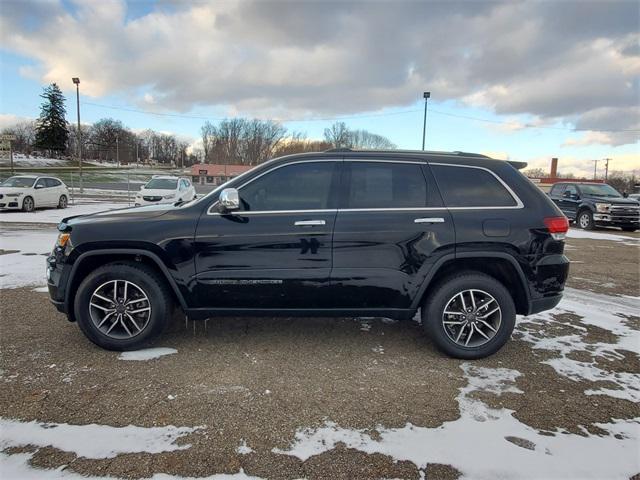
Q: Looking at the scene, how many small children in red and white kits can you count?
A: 0